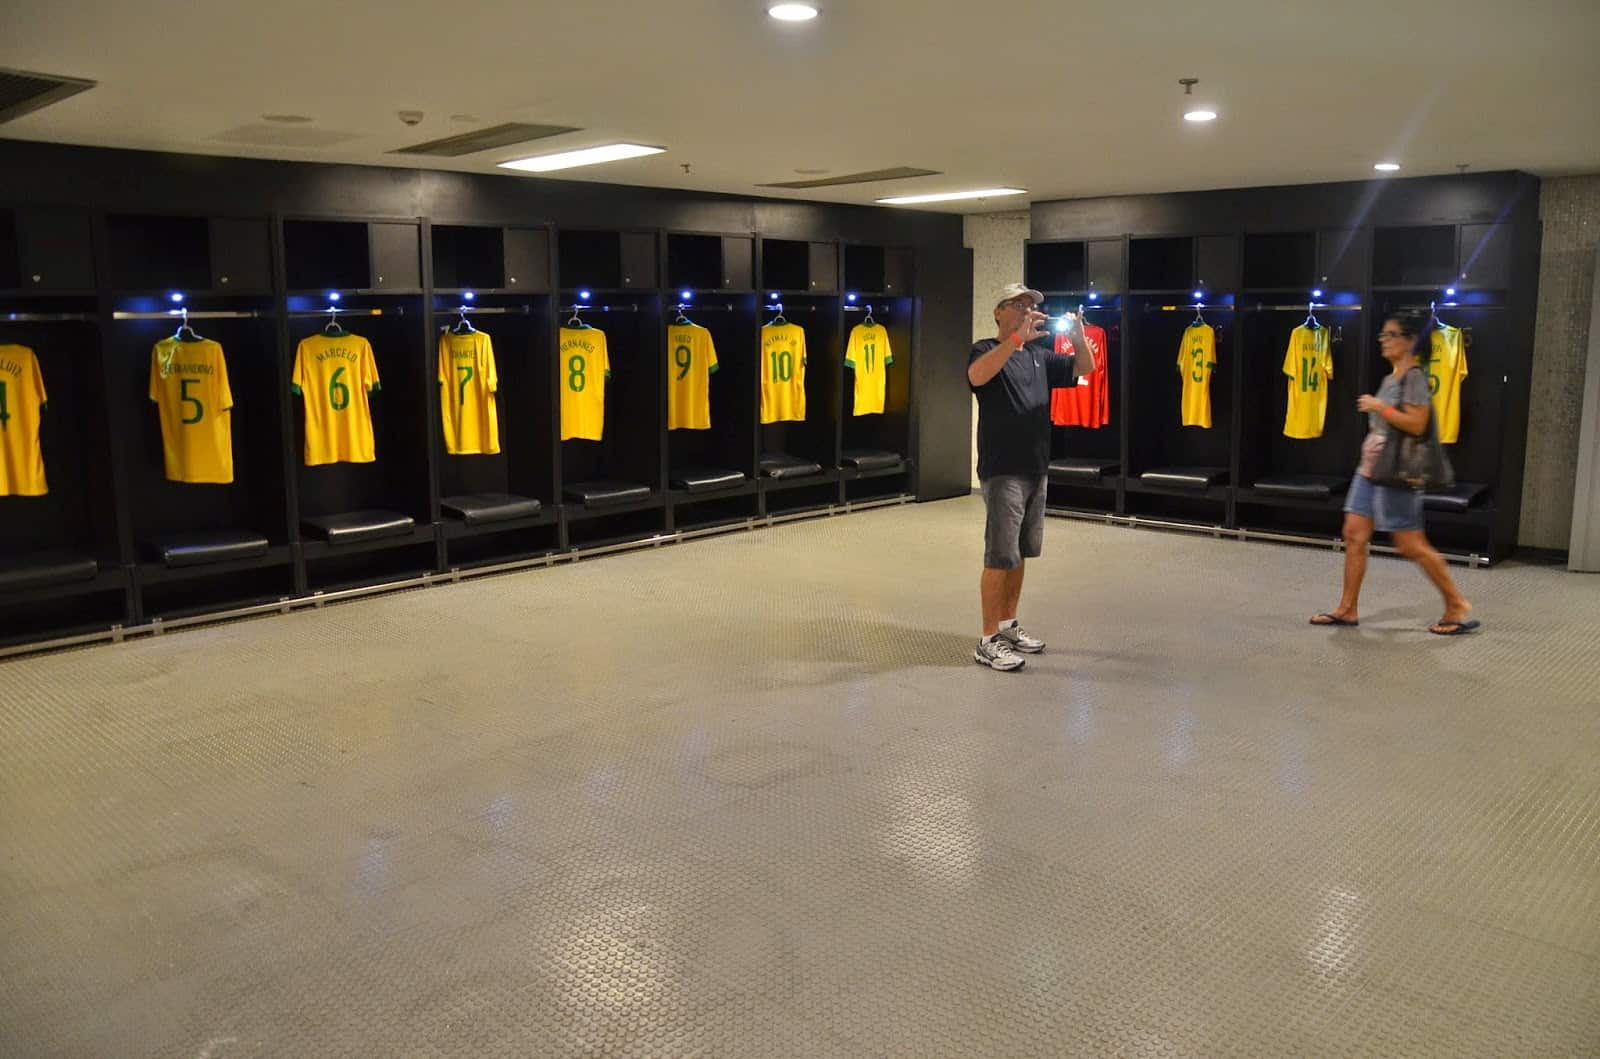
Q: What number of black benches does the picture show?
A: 12